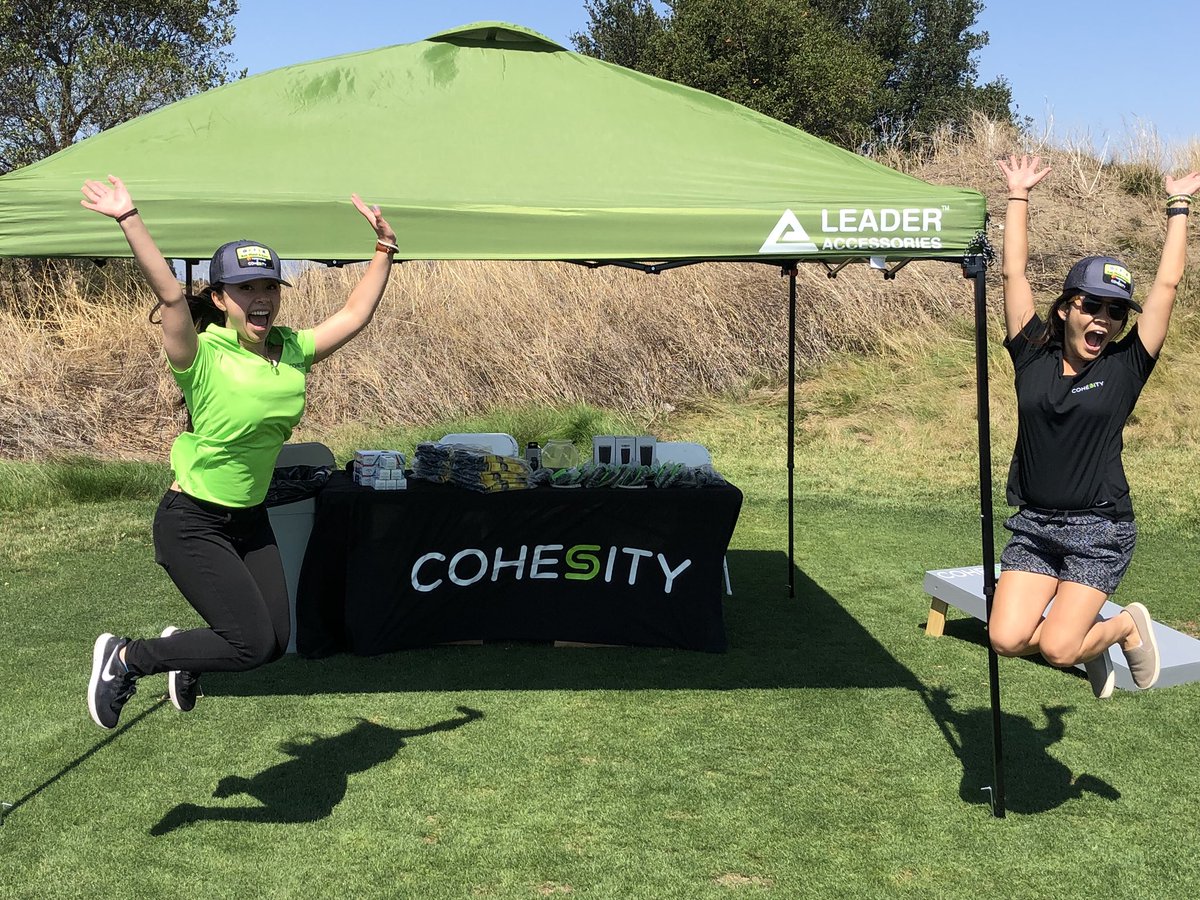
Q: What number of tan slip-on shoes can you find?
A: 2